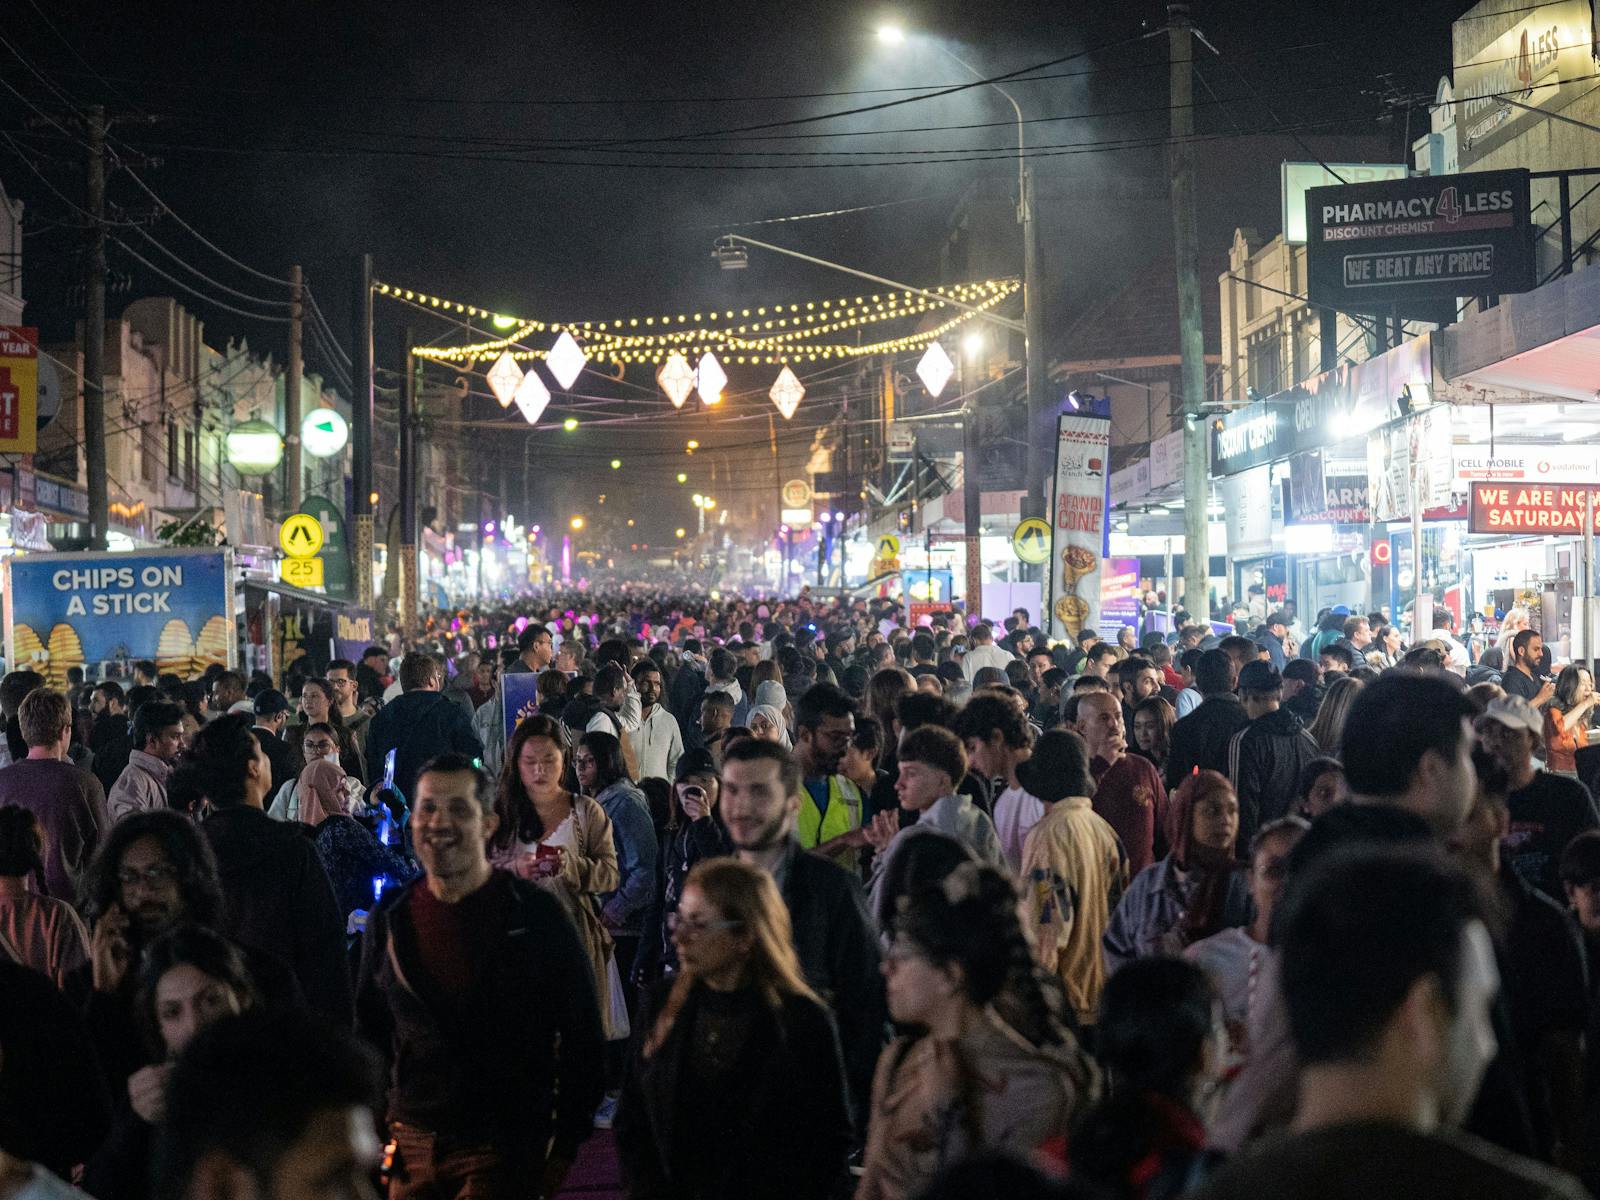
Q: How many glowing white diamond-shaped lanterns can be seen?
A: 7